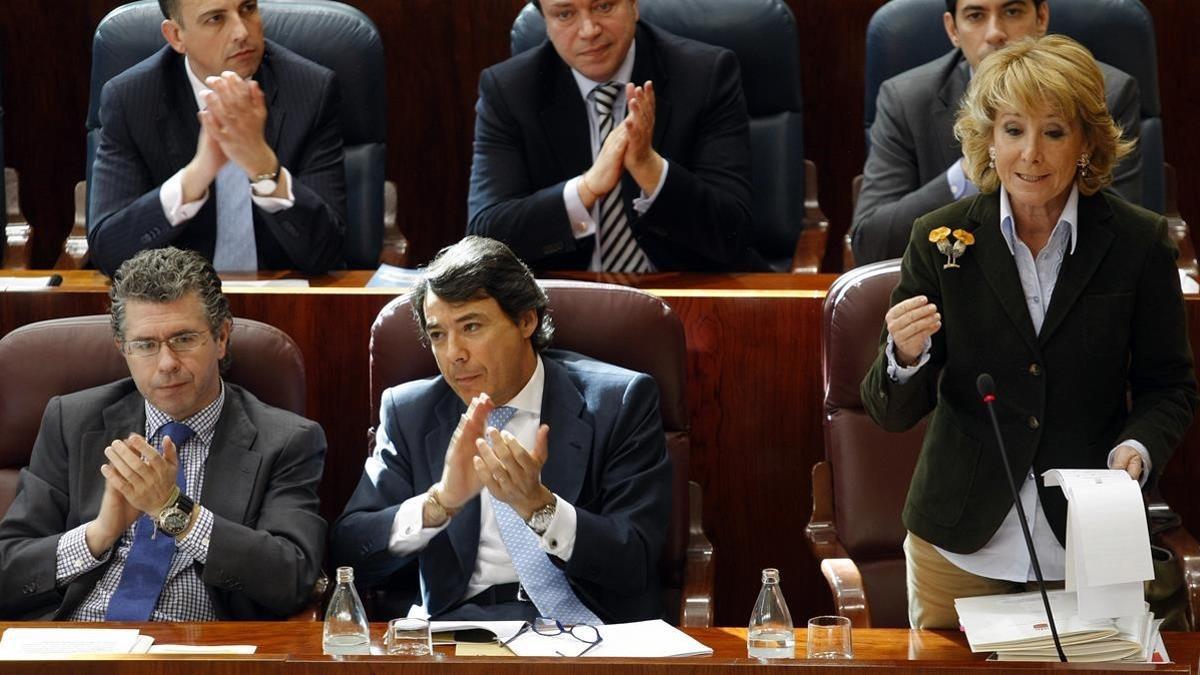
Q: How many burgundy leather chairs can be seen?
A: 3